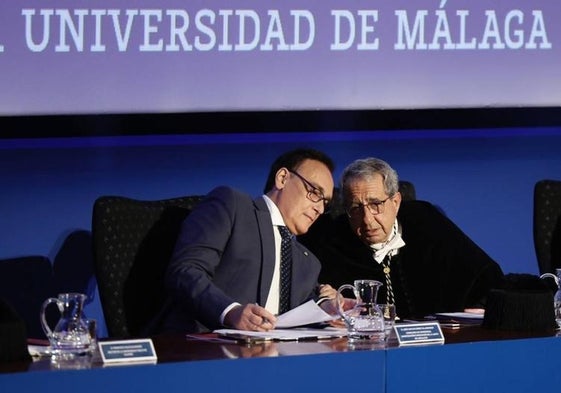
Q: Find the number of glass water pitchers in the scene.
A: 3